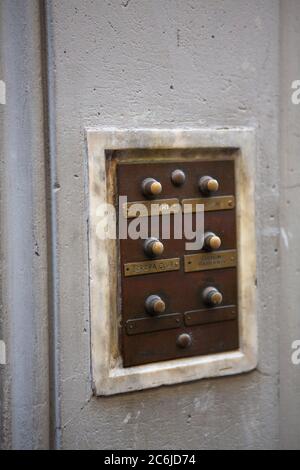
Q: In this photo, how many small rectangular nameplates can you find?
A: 6